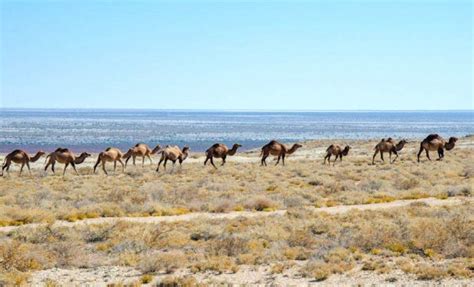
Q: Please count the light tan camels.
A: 3